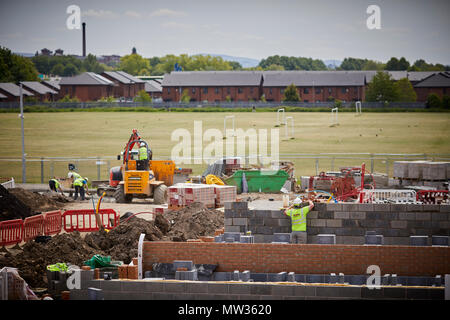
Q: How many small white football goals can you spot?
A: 5